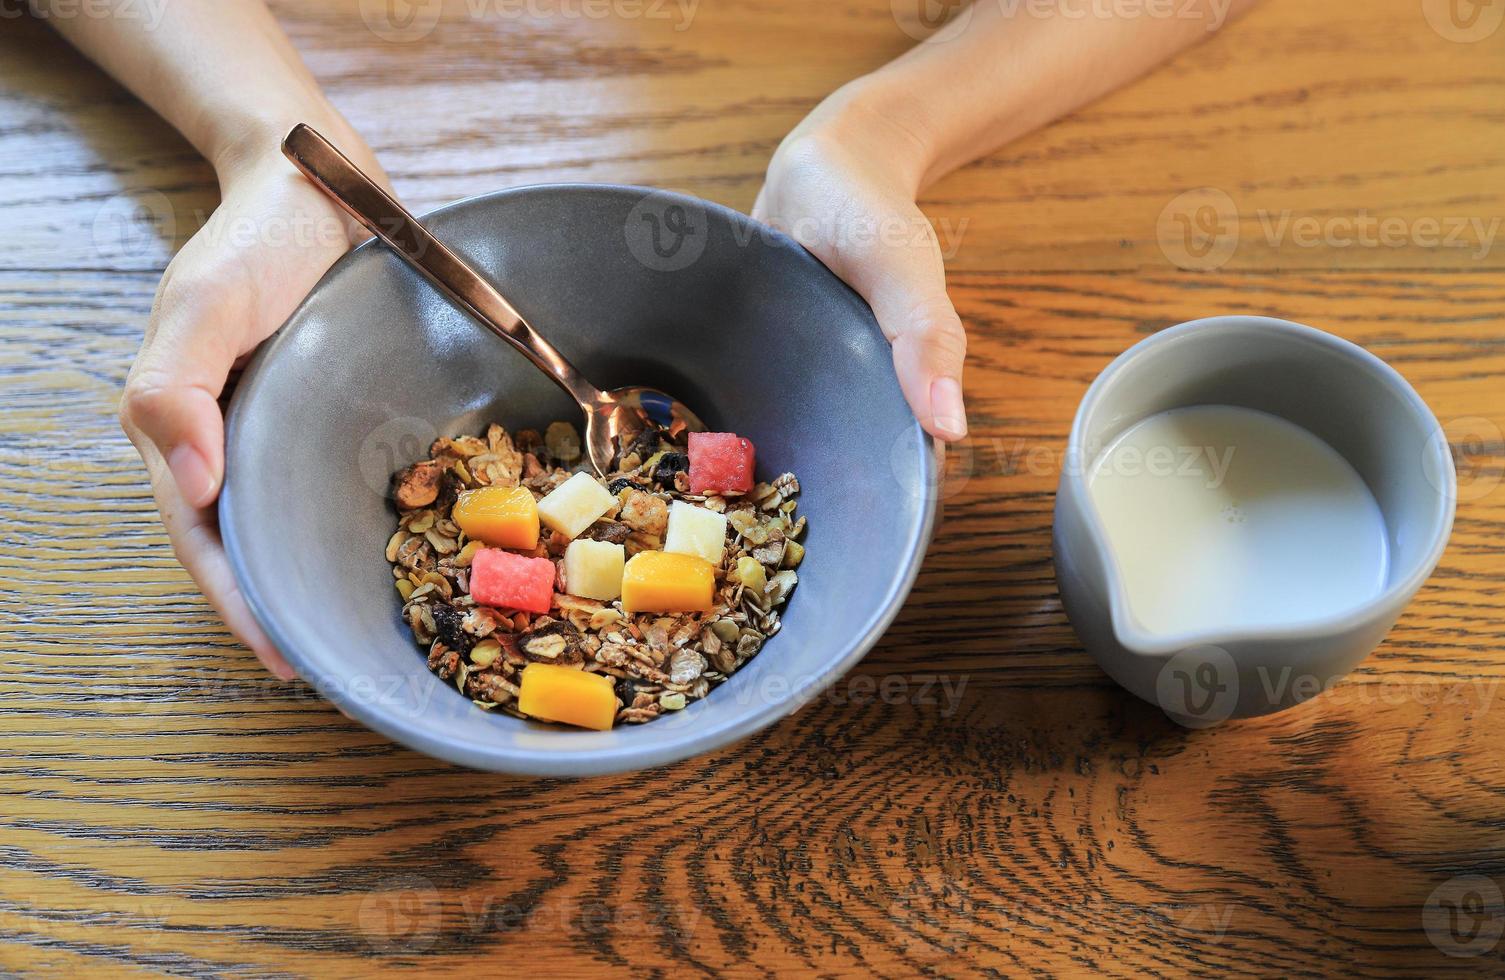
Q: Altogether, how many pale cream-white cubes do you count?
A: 3